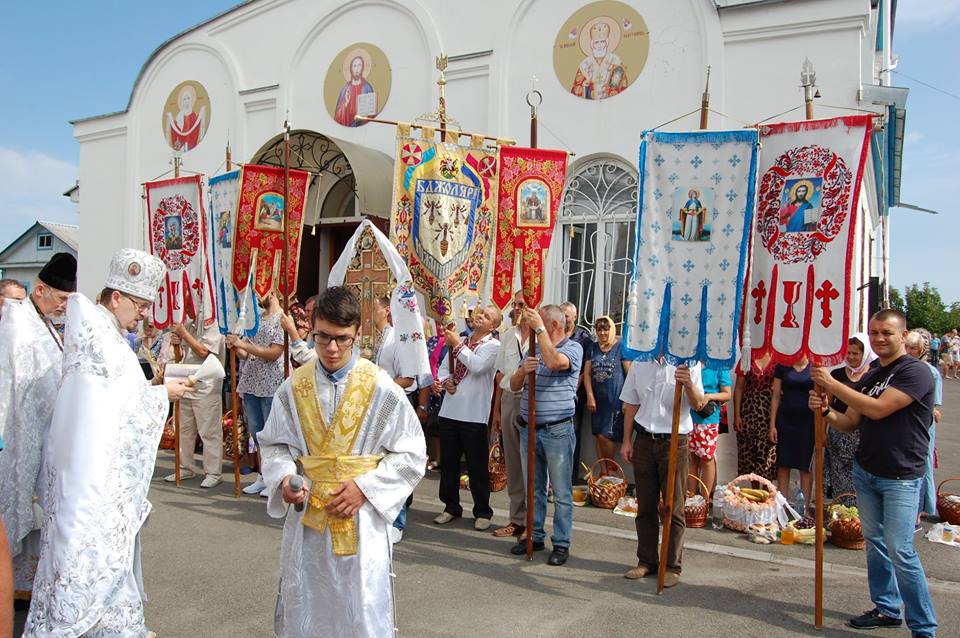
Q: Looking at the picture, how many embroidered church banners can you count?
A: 7